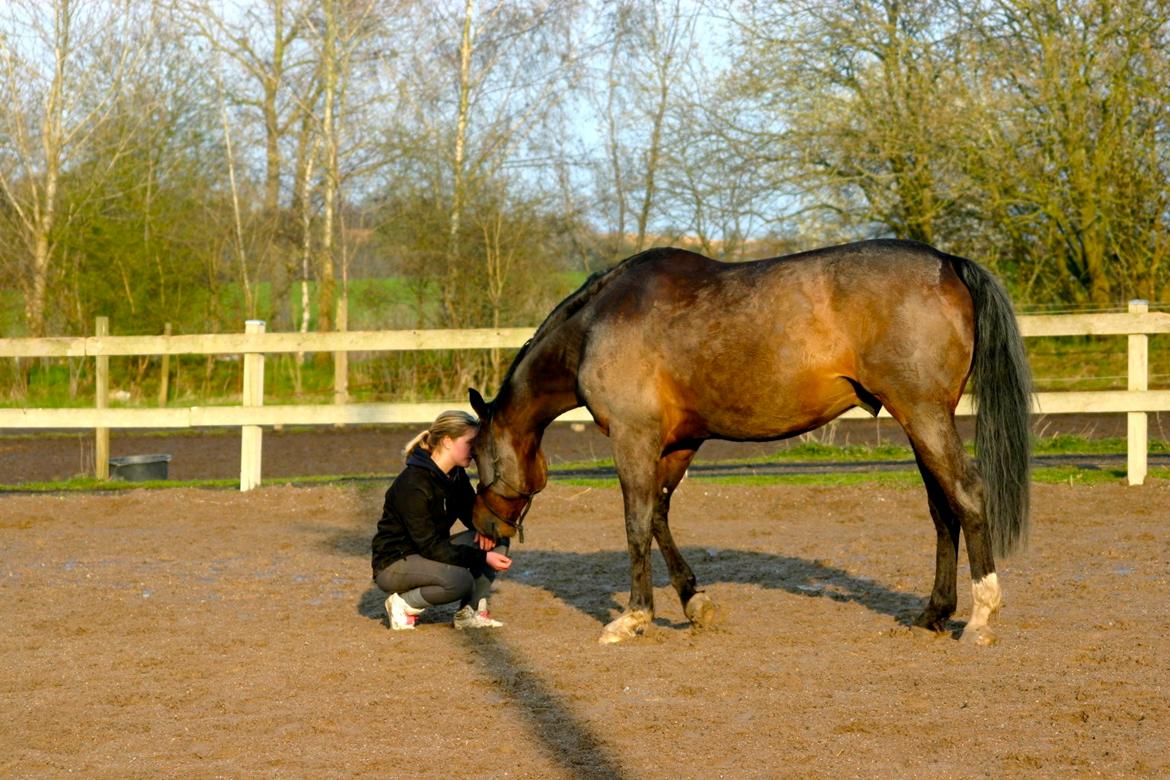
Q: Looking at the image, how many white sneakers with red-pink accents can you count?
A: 2